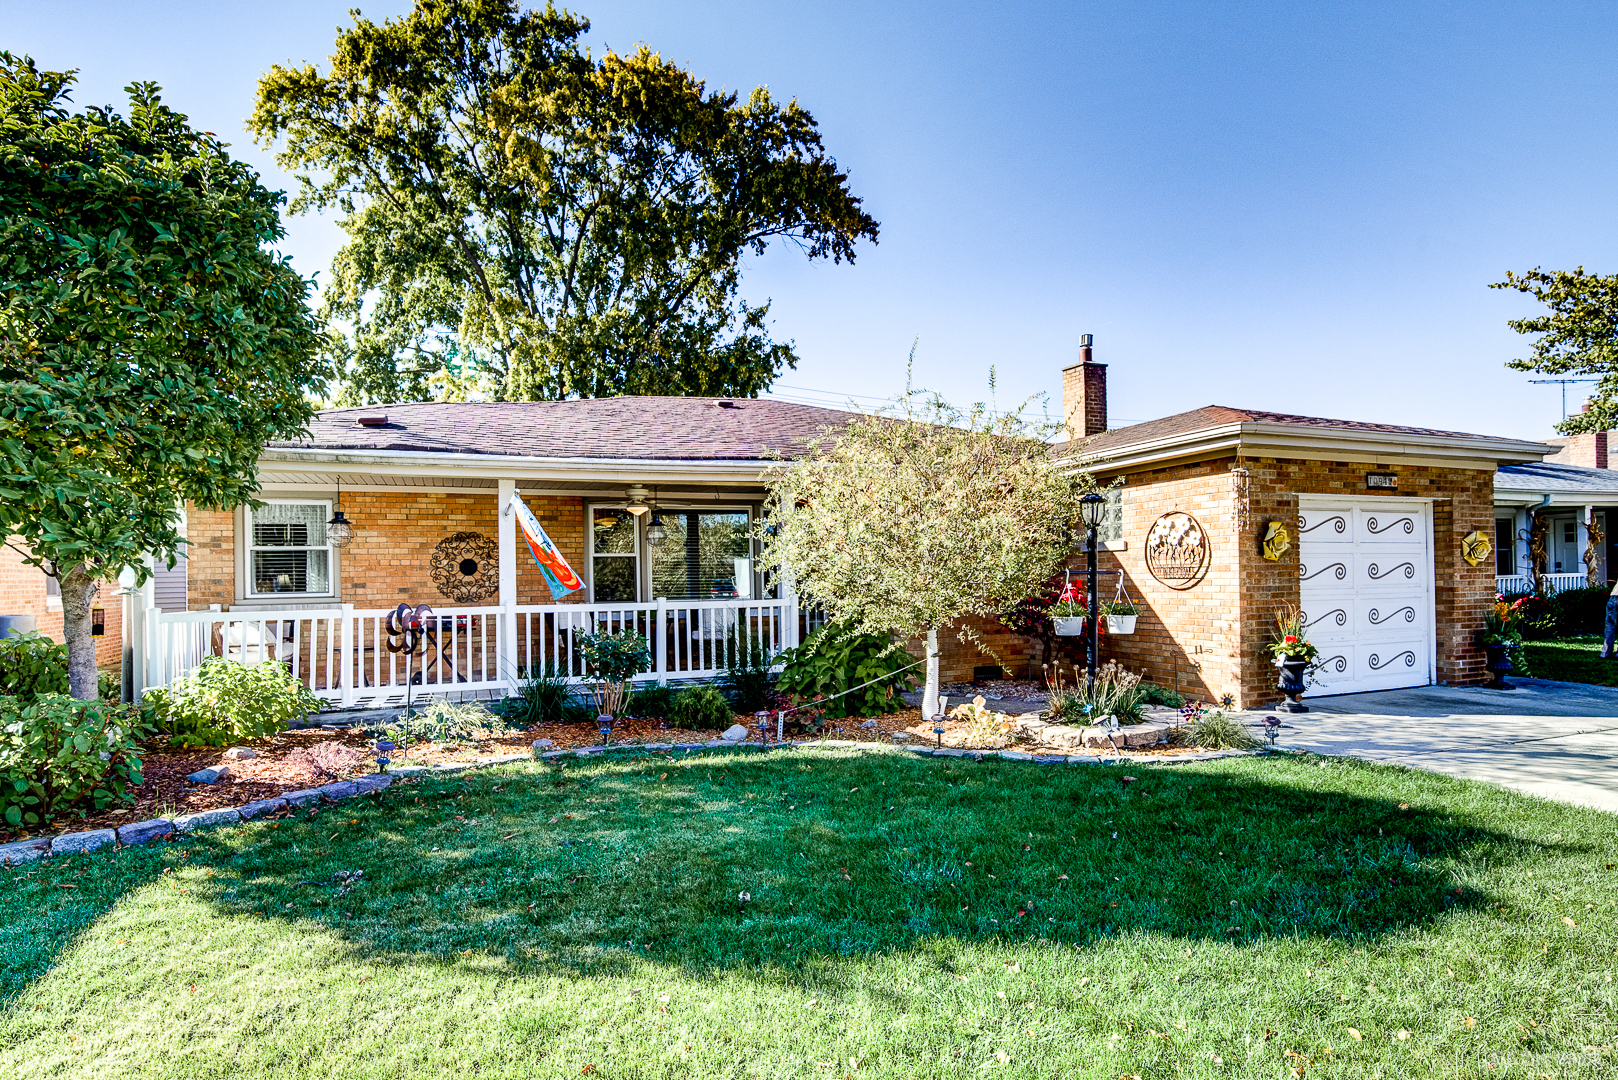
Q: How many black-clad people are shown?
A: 0